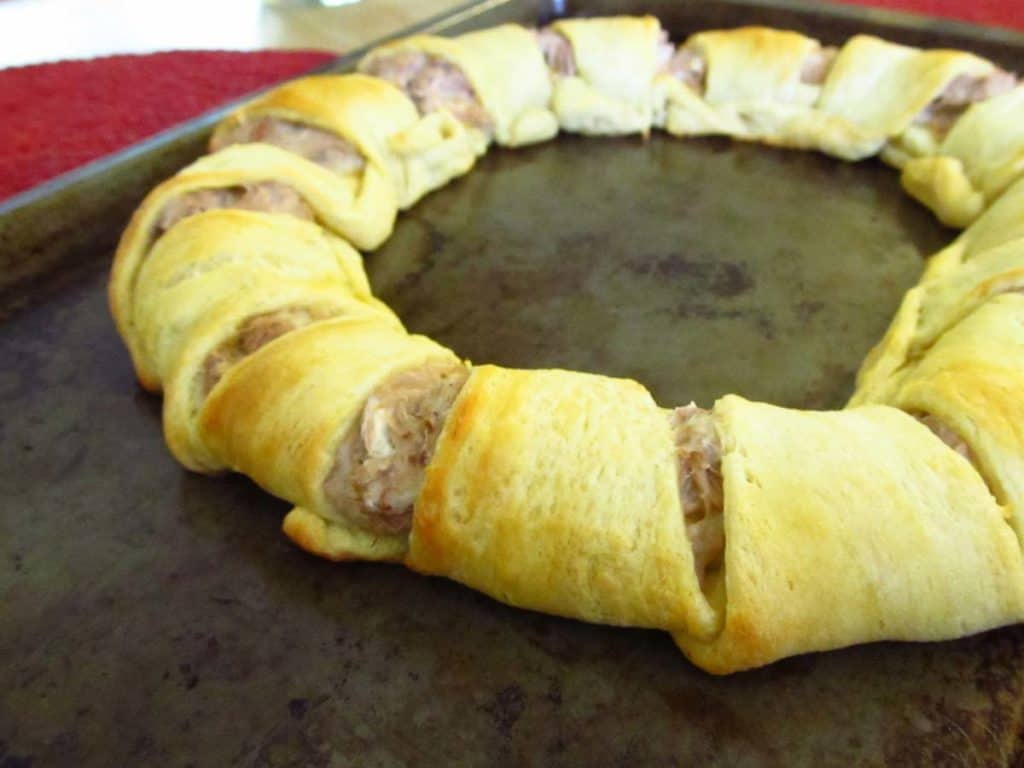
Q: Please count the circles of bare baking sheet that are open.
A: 1